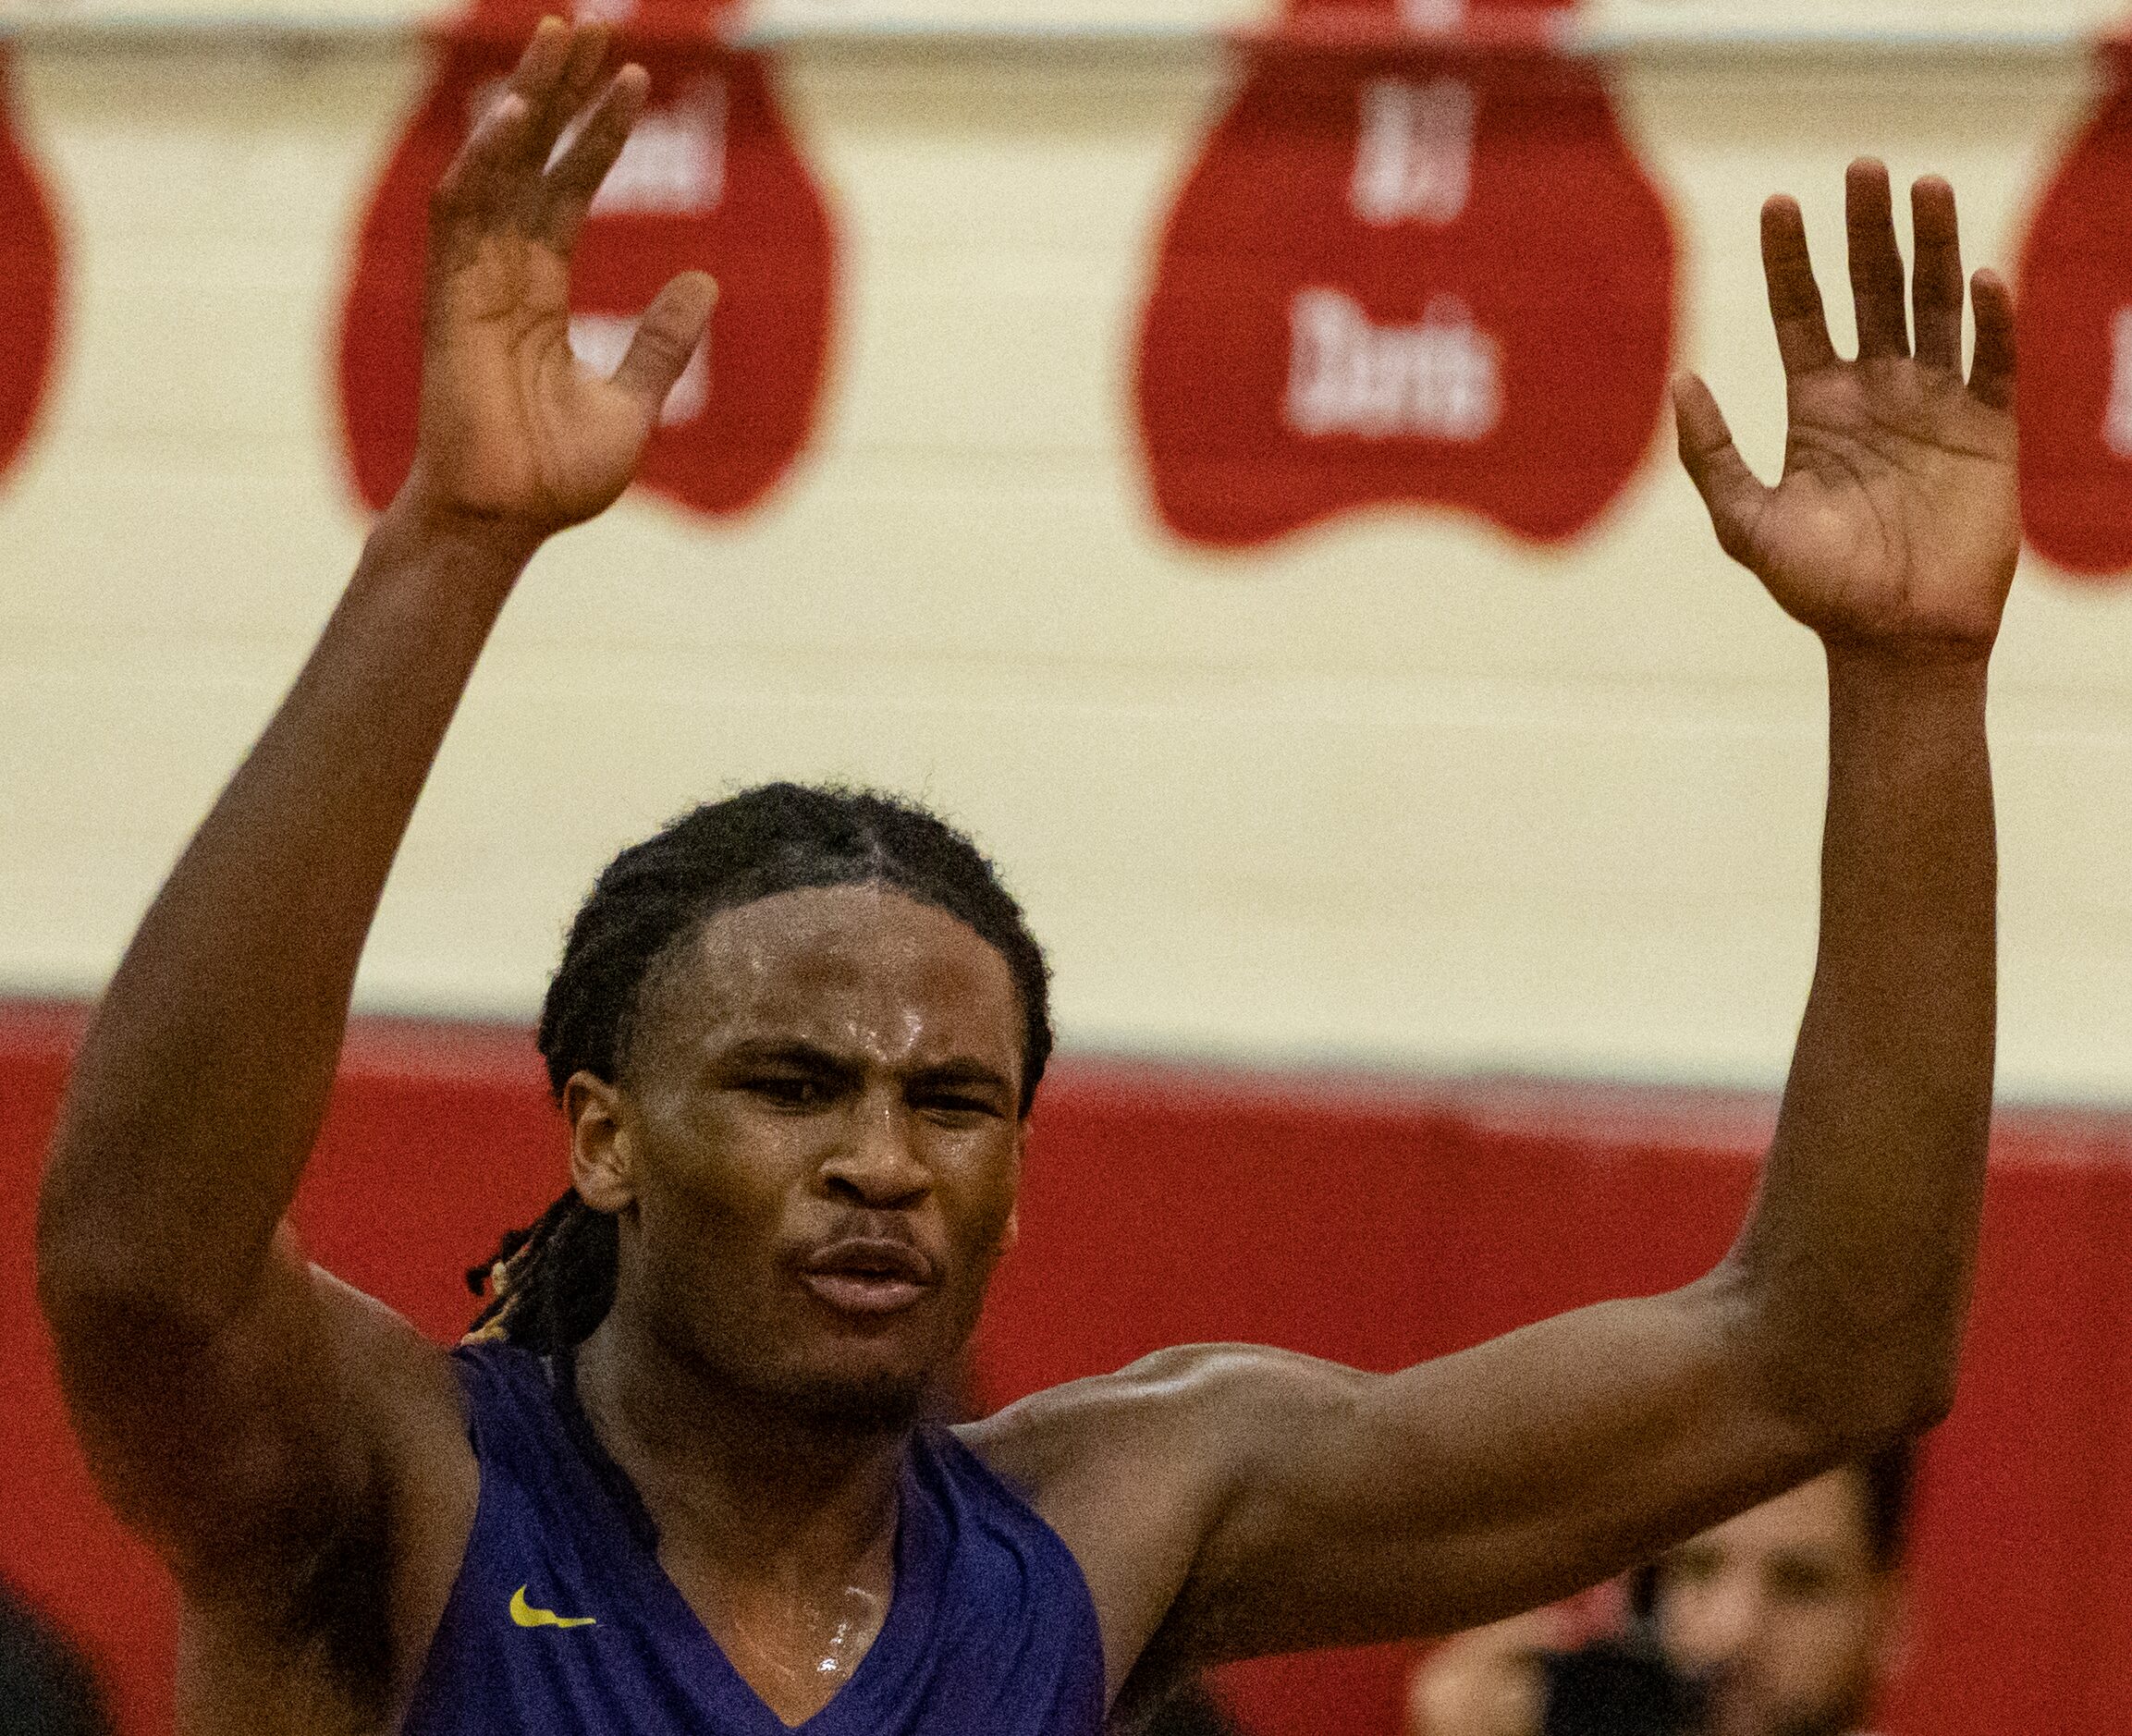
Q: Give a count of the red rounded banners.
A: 4